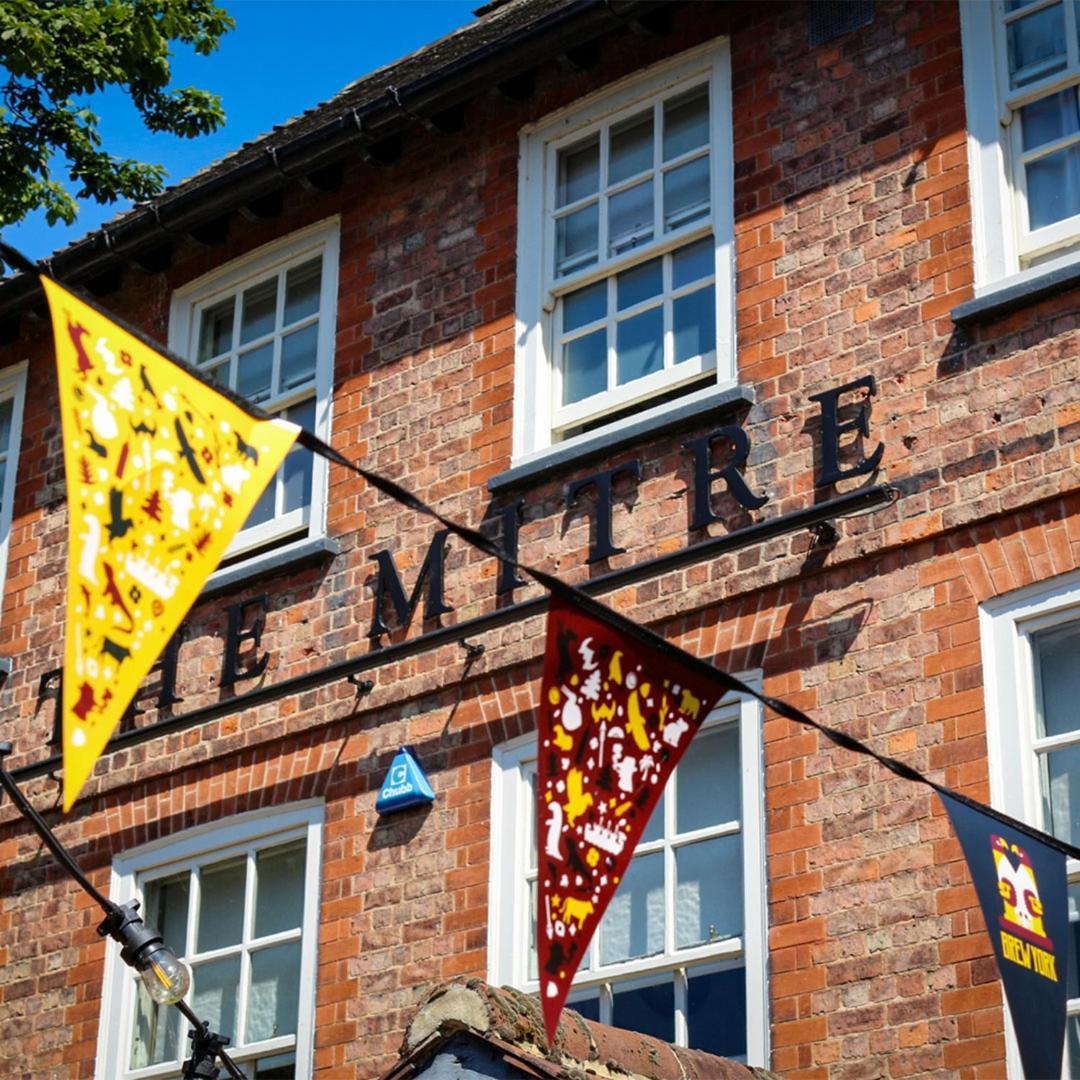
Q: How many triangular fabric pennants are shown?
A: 3